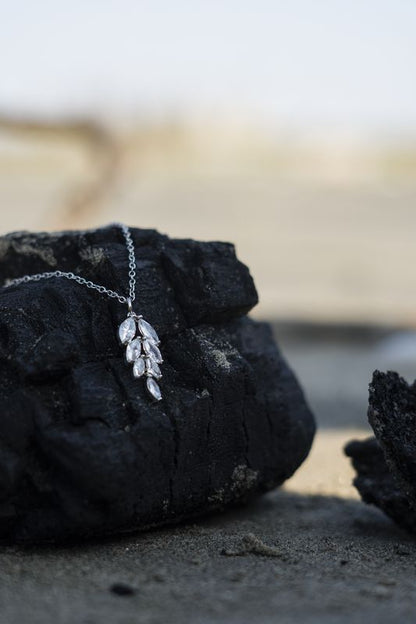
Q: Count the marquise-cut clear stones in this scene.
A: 7